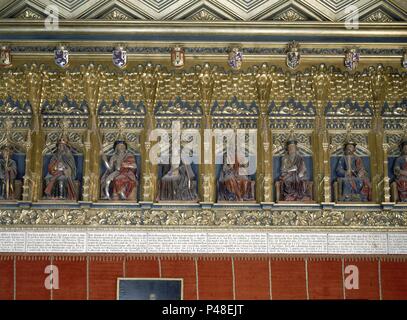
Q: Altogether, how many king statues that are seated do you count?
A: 8